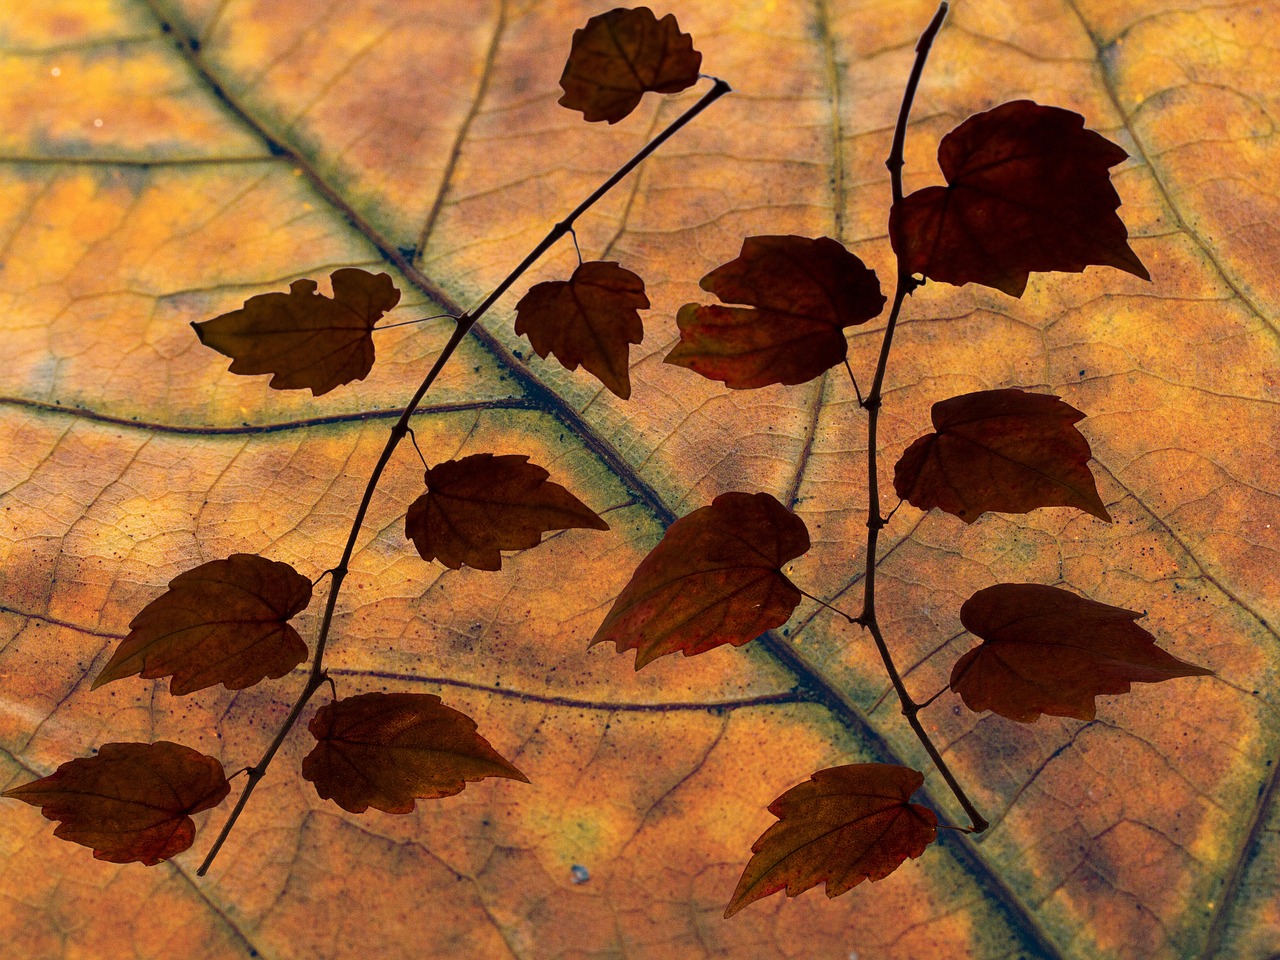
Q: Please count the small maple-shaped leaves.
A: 13